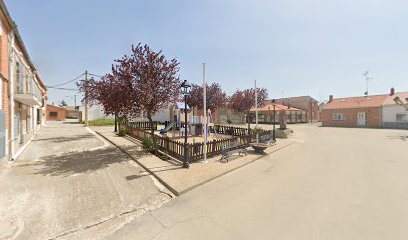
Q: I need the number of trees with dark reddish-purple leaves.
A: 4